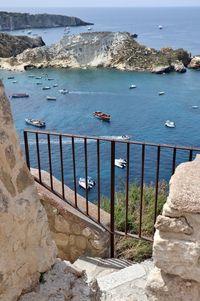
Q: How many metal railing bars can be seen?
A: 13